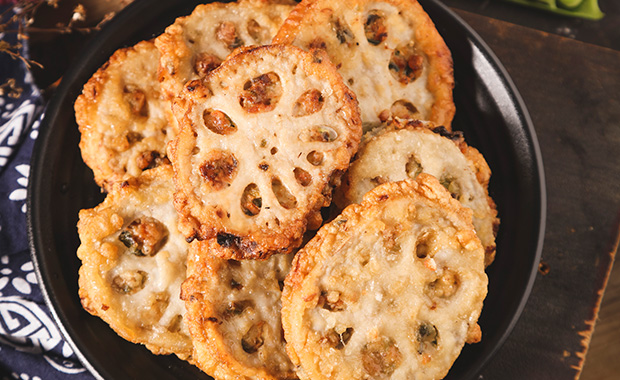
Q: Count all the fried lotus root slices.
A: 8